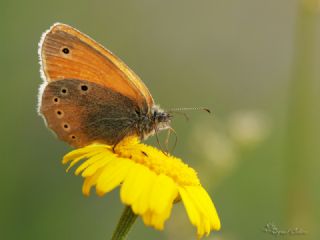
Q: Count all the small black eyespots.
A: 7